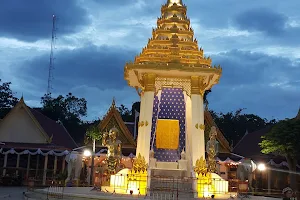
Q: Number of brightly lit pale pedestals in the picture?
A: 2